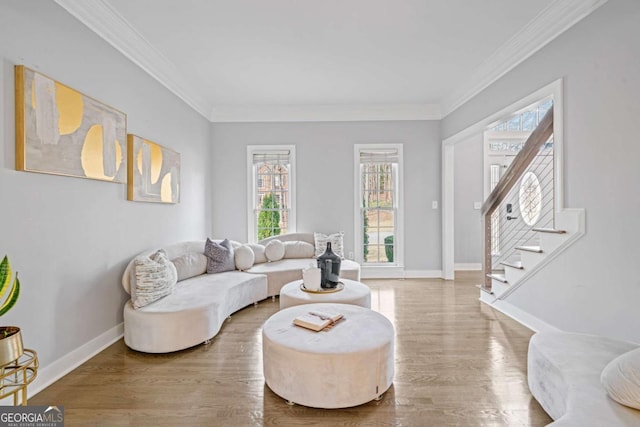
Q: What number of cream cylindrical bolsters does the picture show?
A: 3